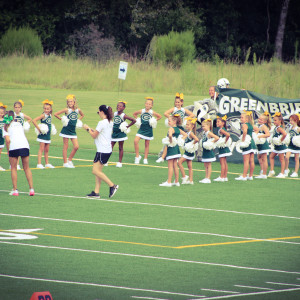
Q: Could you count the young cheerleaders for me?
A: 15